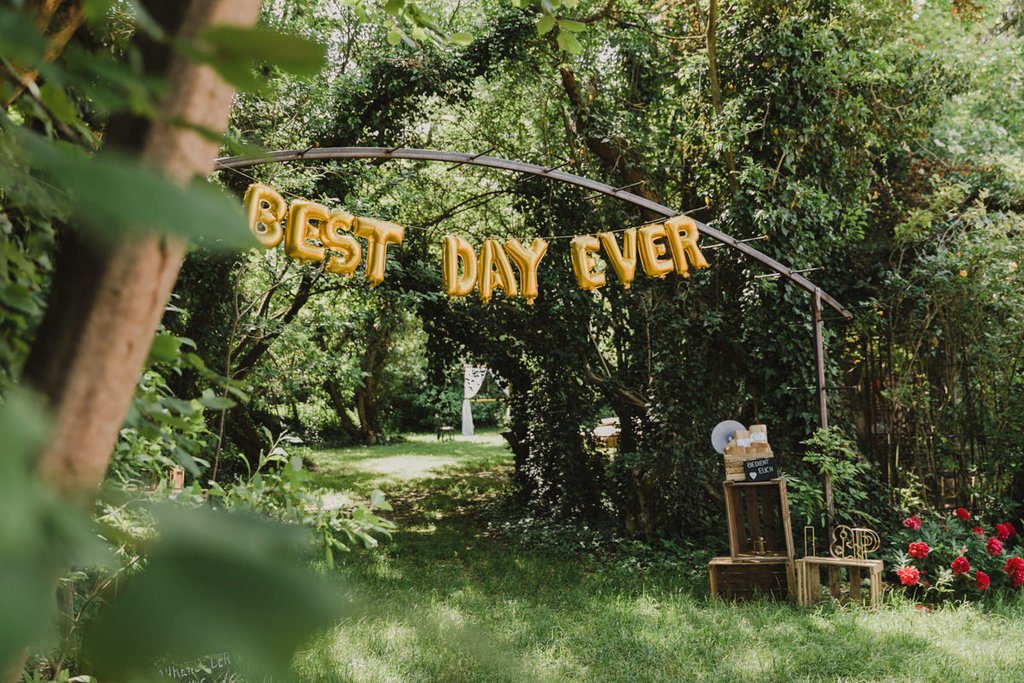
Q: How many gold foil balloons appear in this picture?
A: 11